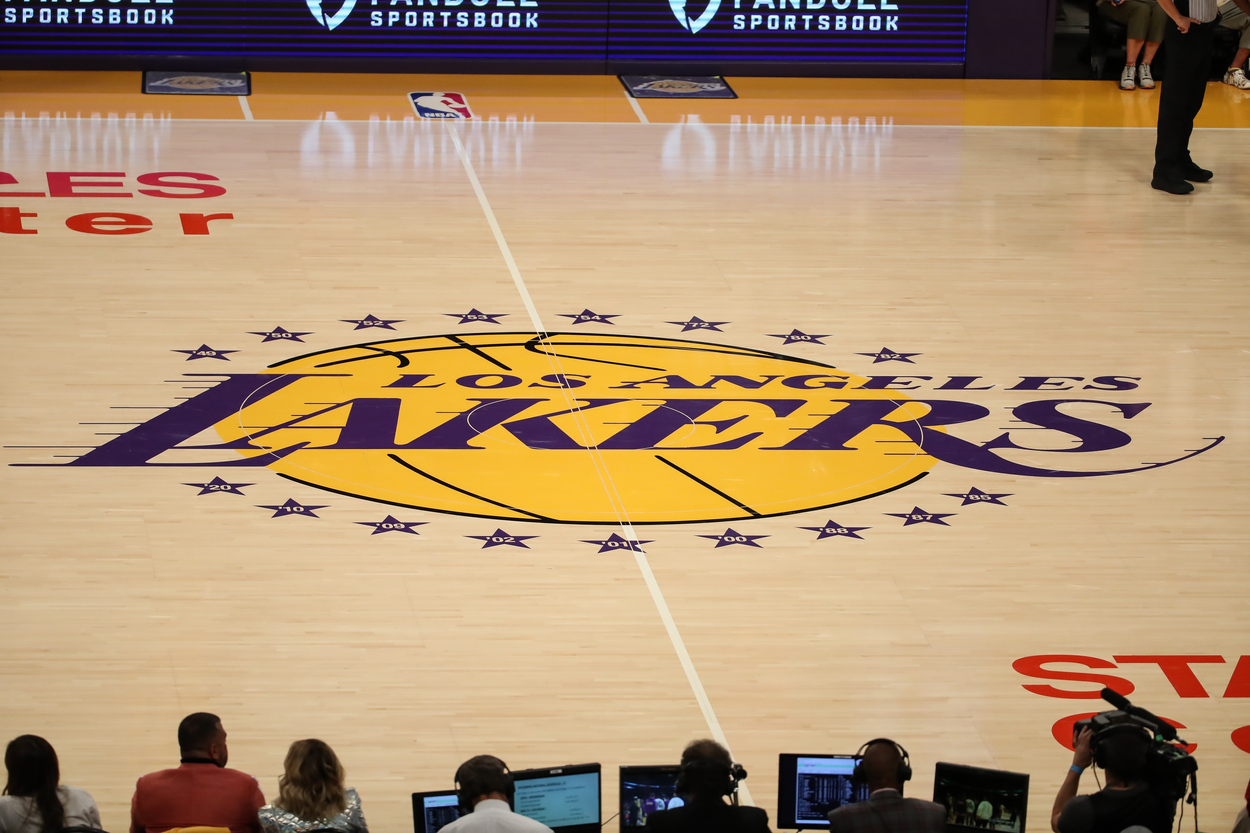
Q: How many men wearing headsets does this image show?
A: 4